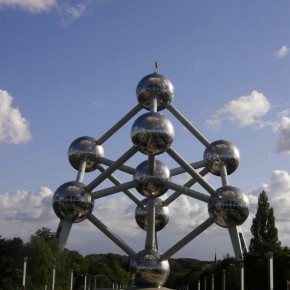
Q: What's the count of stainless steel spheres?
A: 9